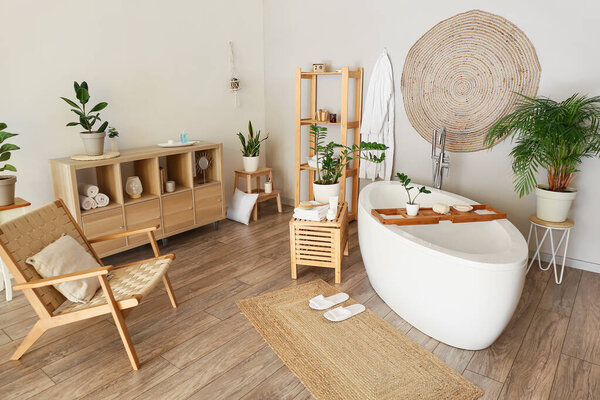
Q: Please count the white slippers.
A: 2